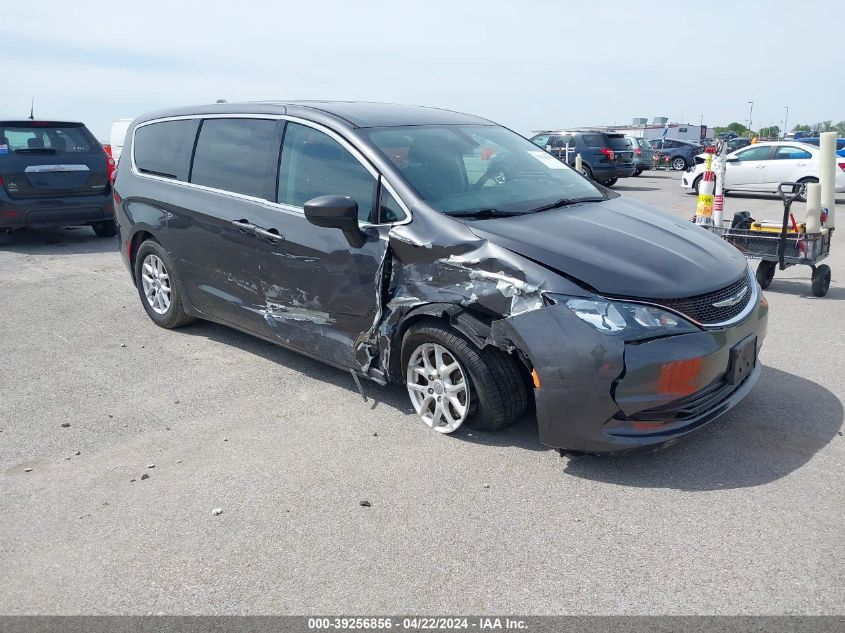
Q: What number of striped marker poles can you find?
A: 2